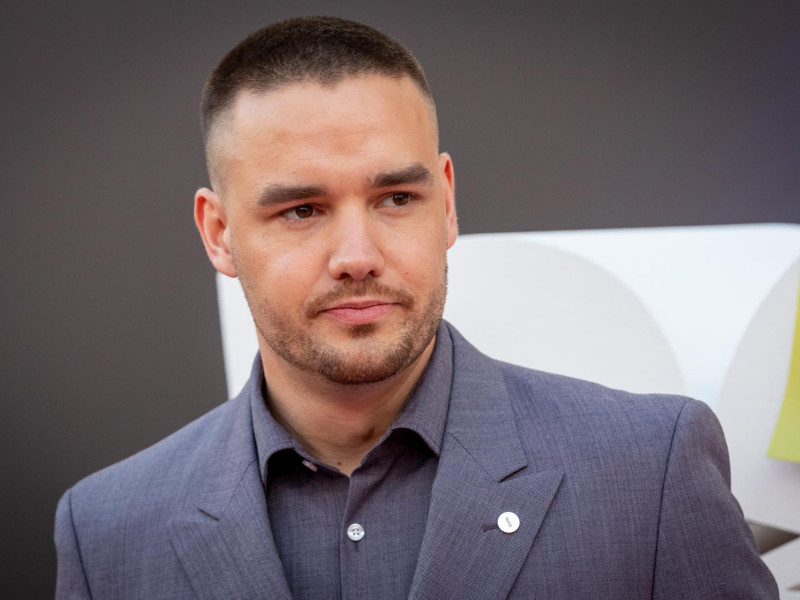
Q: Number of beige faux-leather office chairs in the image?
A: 0